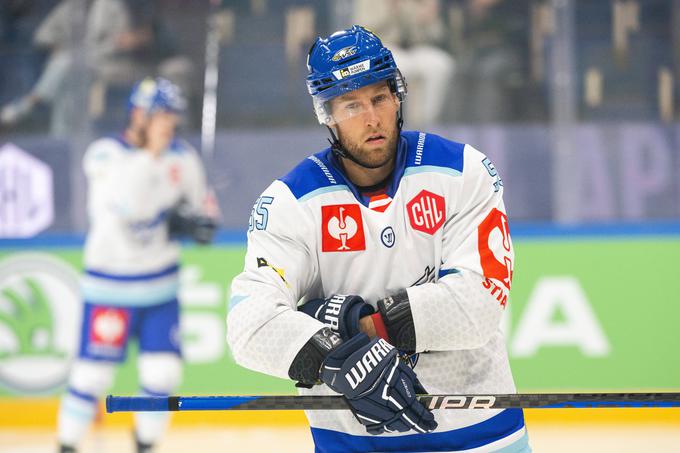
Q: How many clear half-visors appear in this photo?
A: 1